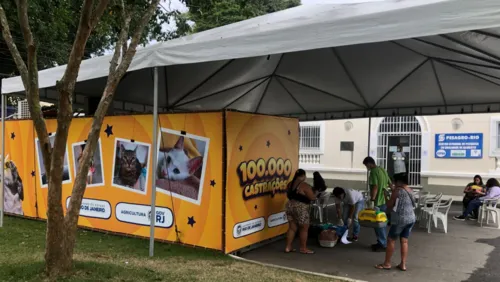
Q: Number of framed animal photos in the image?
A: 4